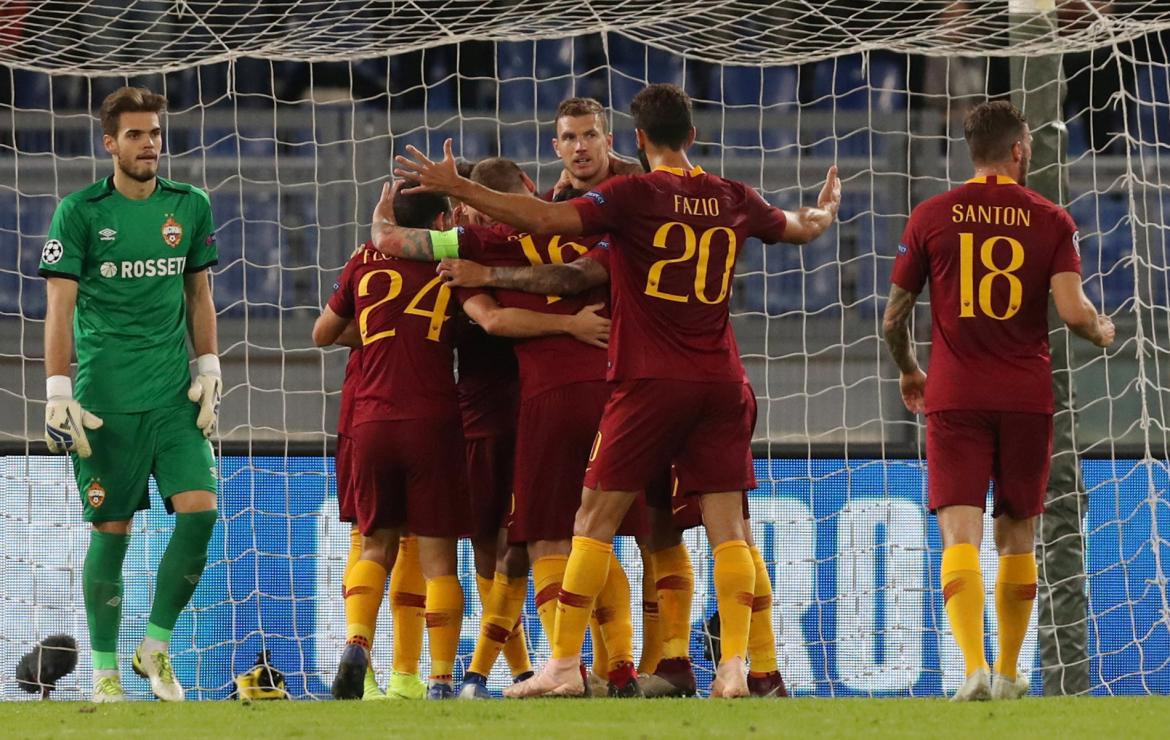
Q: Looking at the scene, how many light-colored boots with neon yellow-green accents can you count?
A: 2